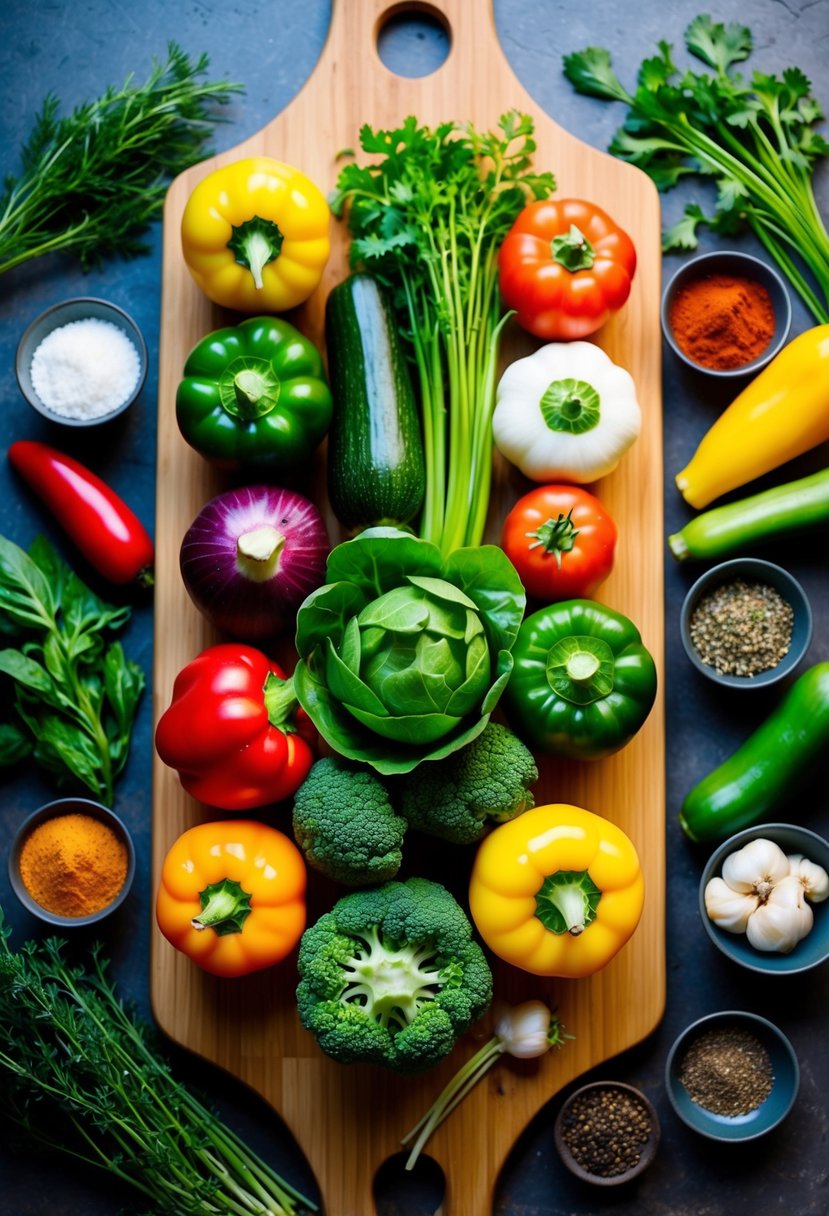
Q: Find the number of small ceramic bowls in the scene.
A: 7